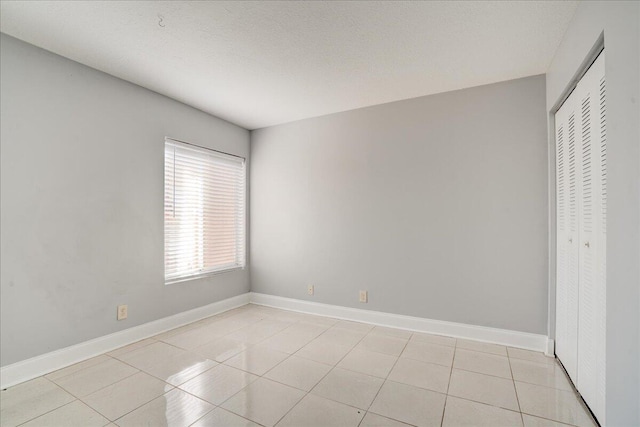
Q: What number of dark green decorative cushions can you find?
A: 0